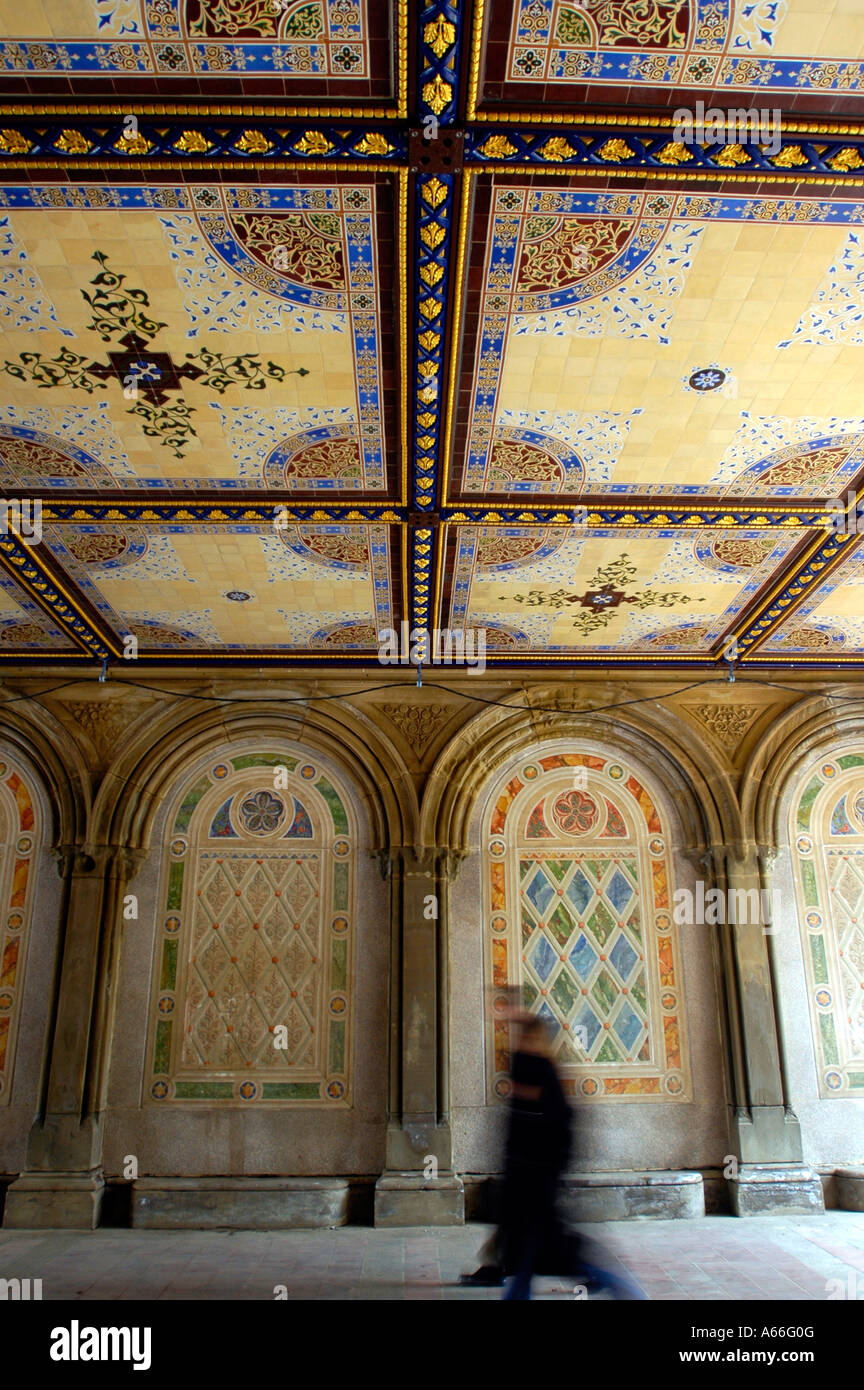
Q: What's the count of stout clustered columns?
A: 3